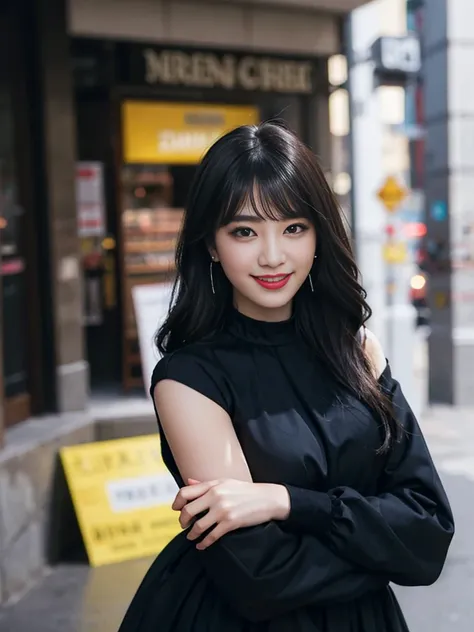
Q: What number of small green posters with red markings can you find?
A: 0